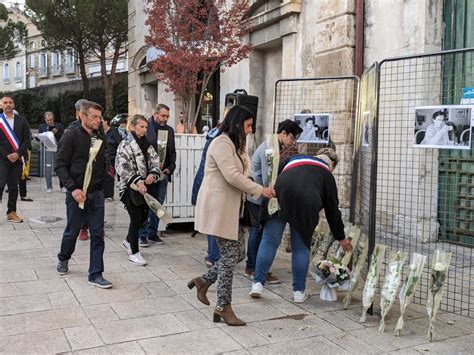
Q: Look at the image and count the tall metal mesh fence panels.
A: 3